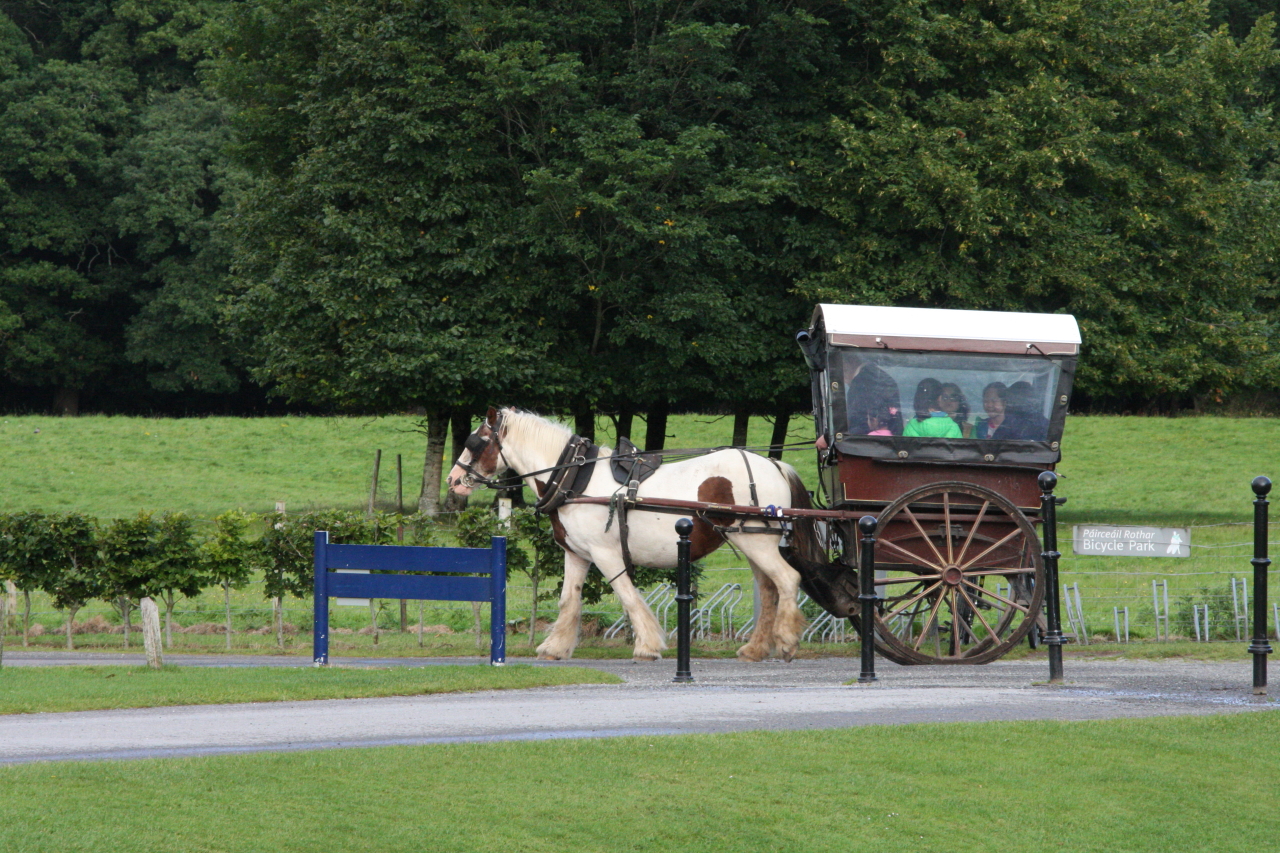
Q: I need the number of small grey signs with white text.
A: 1